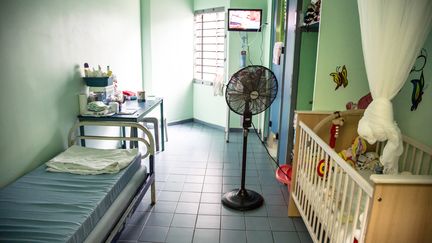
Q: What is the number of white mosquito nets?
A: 1